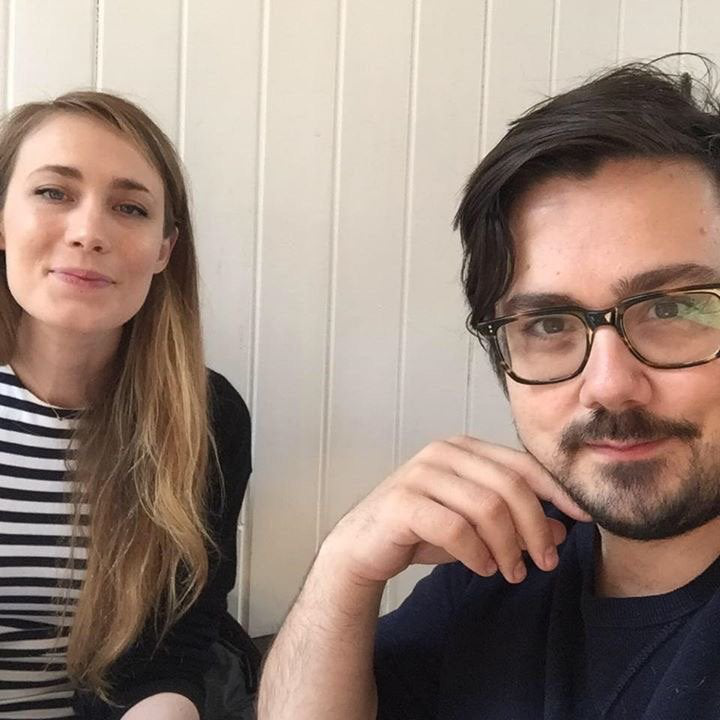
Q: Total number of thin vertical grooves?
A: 10